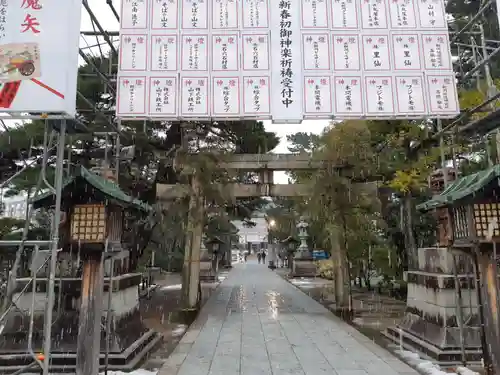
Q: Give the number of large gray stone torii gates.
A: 1